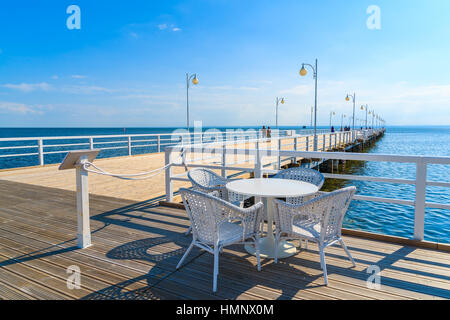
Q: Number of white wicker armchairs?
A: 4